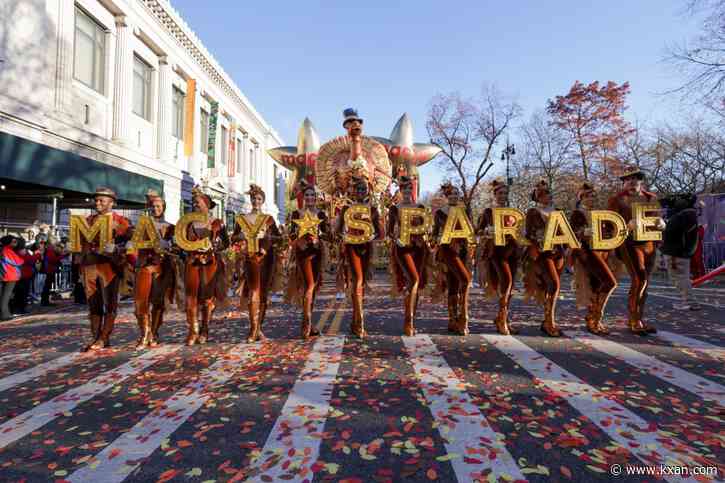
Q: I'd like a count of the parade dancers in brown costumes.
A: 12